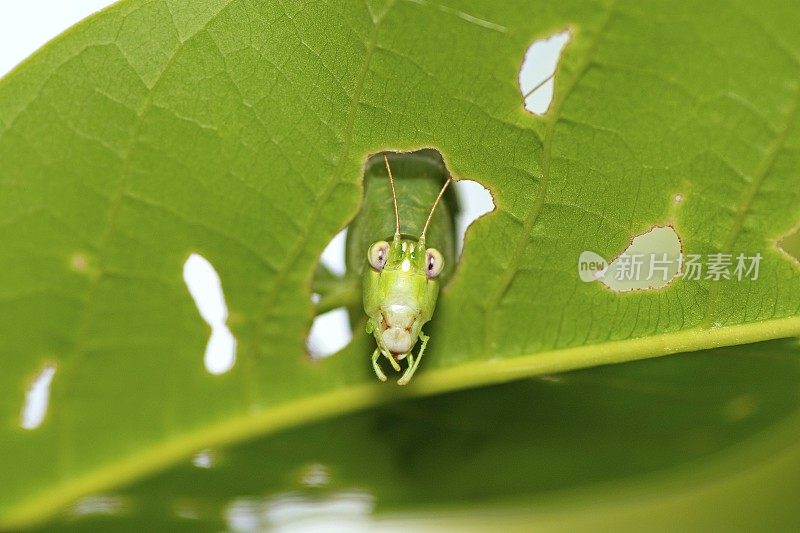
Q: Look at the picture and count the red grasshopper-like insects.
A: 0